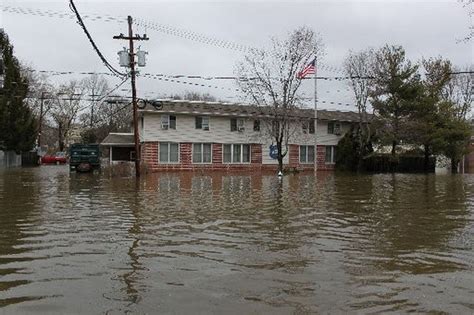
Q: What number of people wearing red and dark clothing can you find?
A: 0